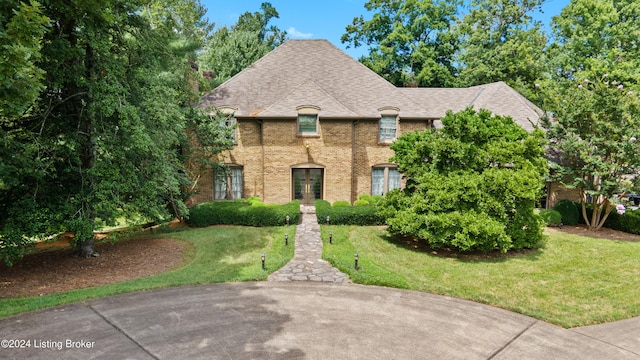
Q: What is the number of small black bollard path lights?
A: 6